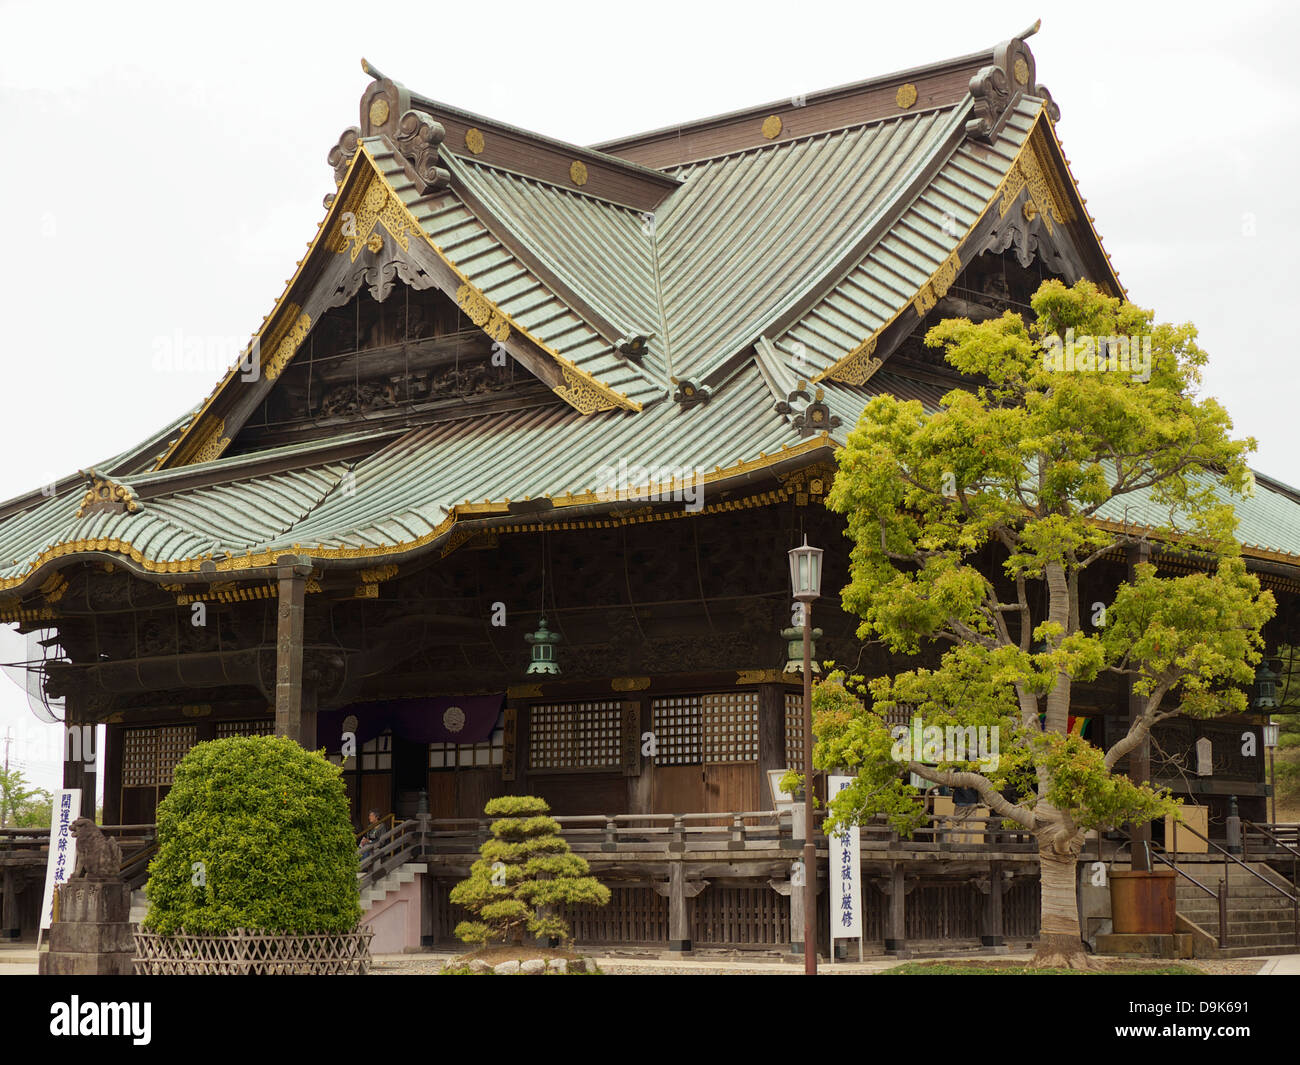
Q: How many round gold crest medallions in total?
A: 6